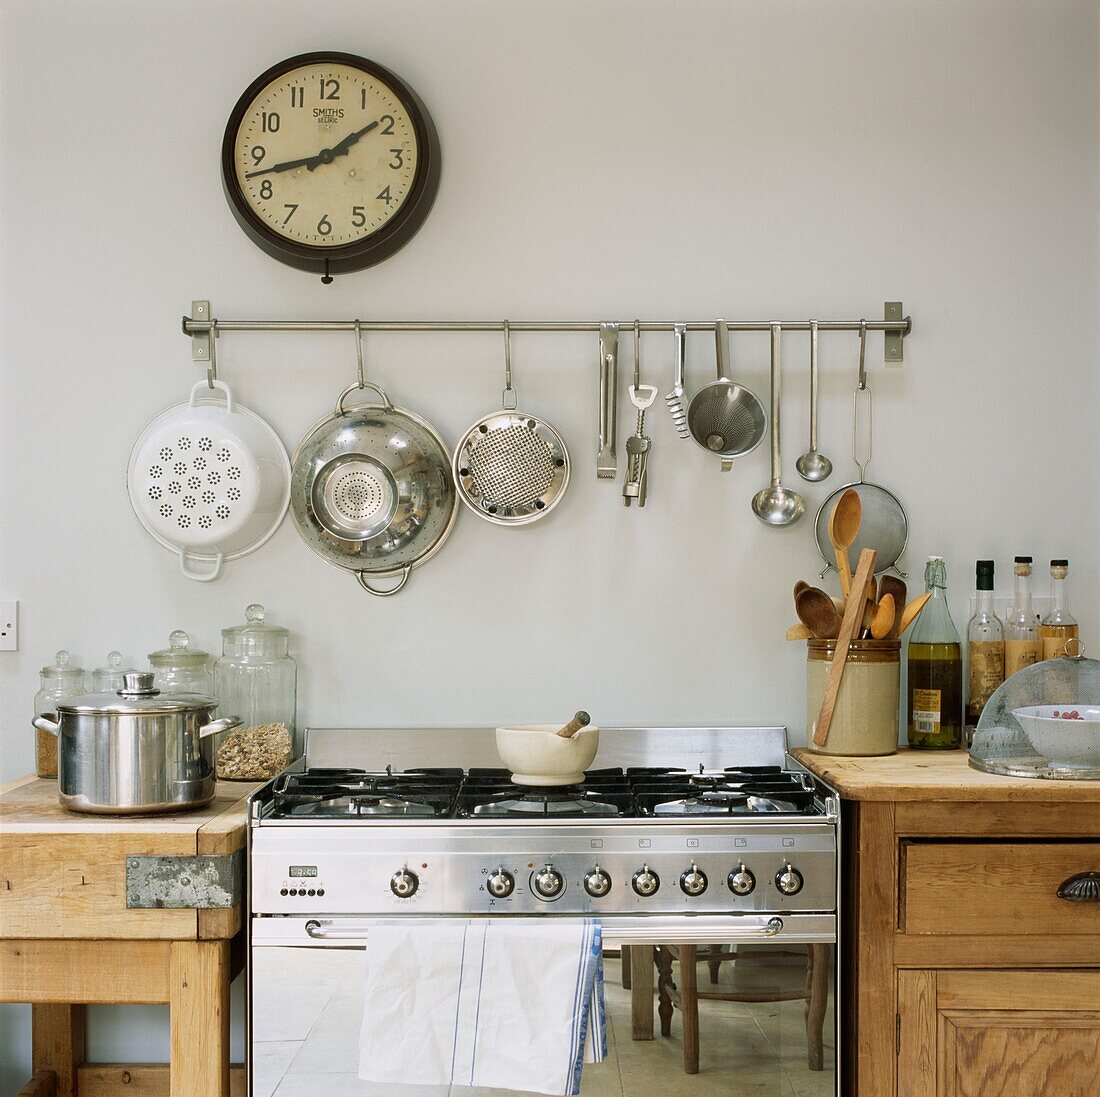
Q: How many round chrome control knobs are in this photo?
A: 8